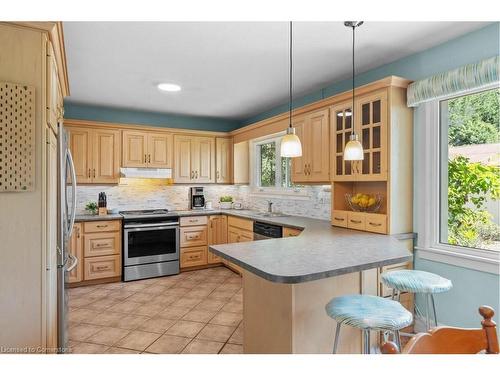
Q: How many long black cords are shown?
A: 2